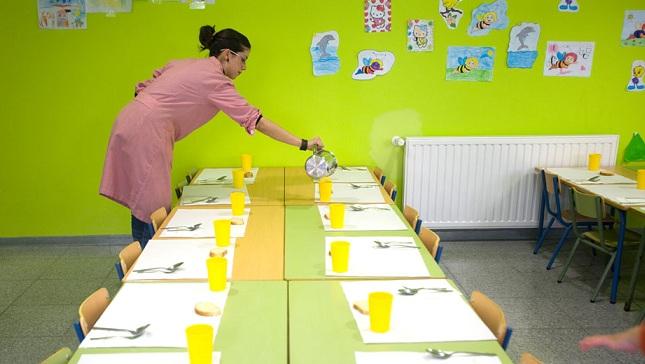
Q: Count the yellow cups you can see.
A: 12